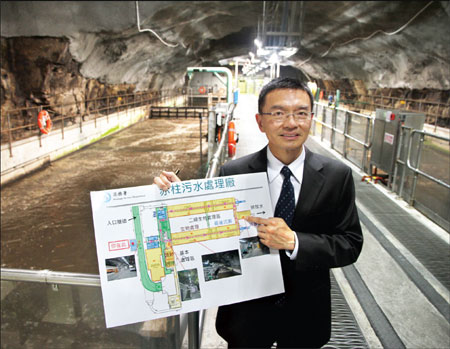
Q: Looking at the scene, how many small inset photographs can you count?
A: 4